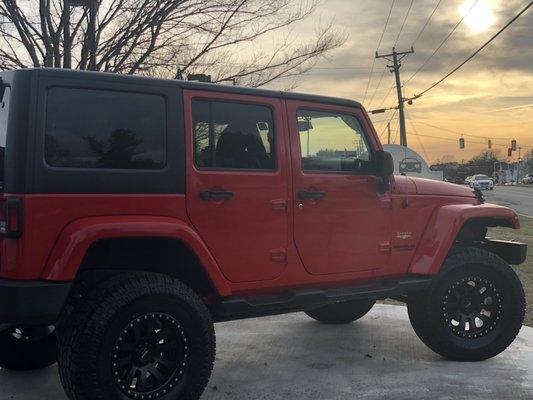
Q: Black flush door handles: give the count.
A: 2